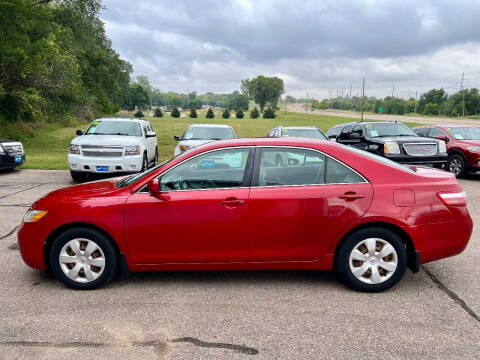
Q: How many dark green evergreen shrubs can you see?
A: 9